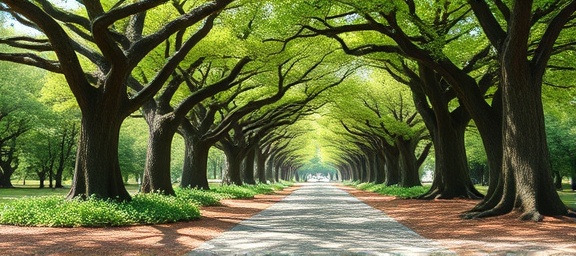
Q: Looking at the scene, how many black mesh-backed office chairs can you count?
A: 0